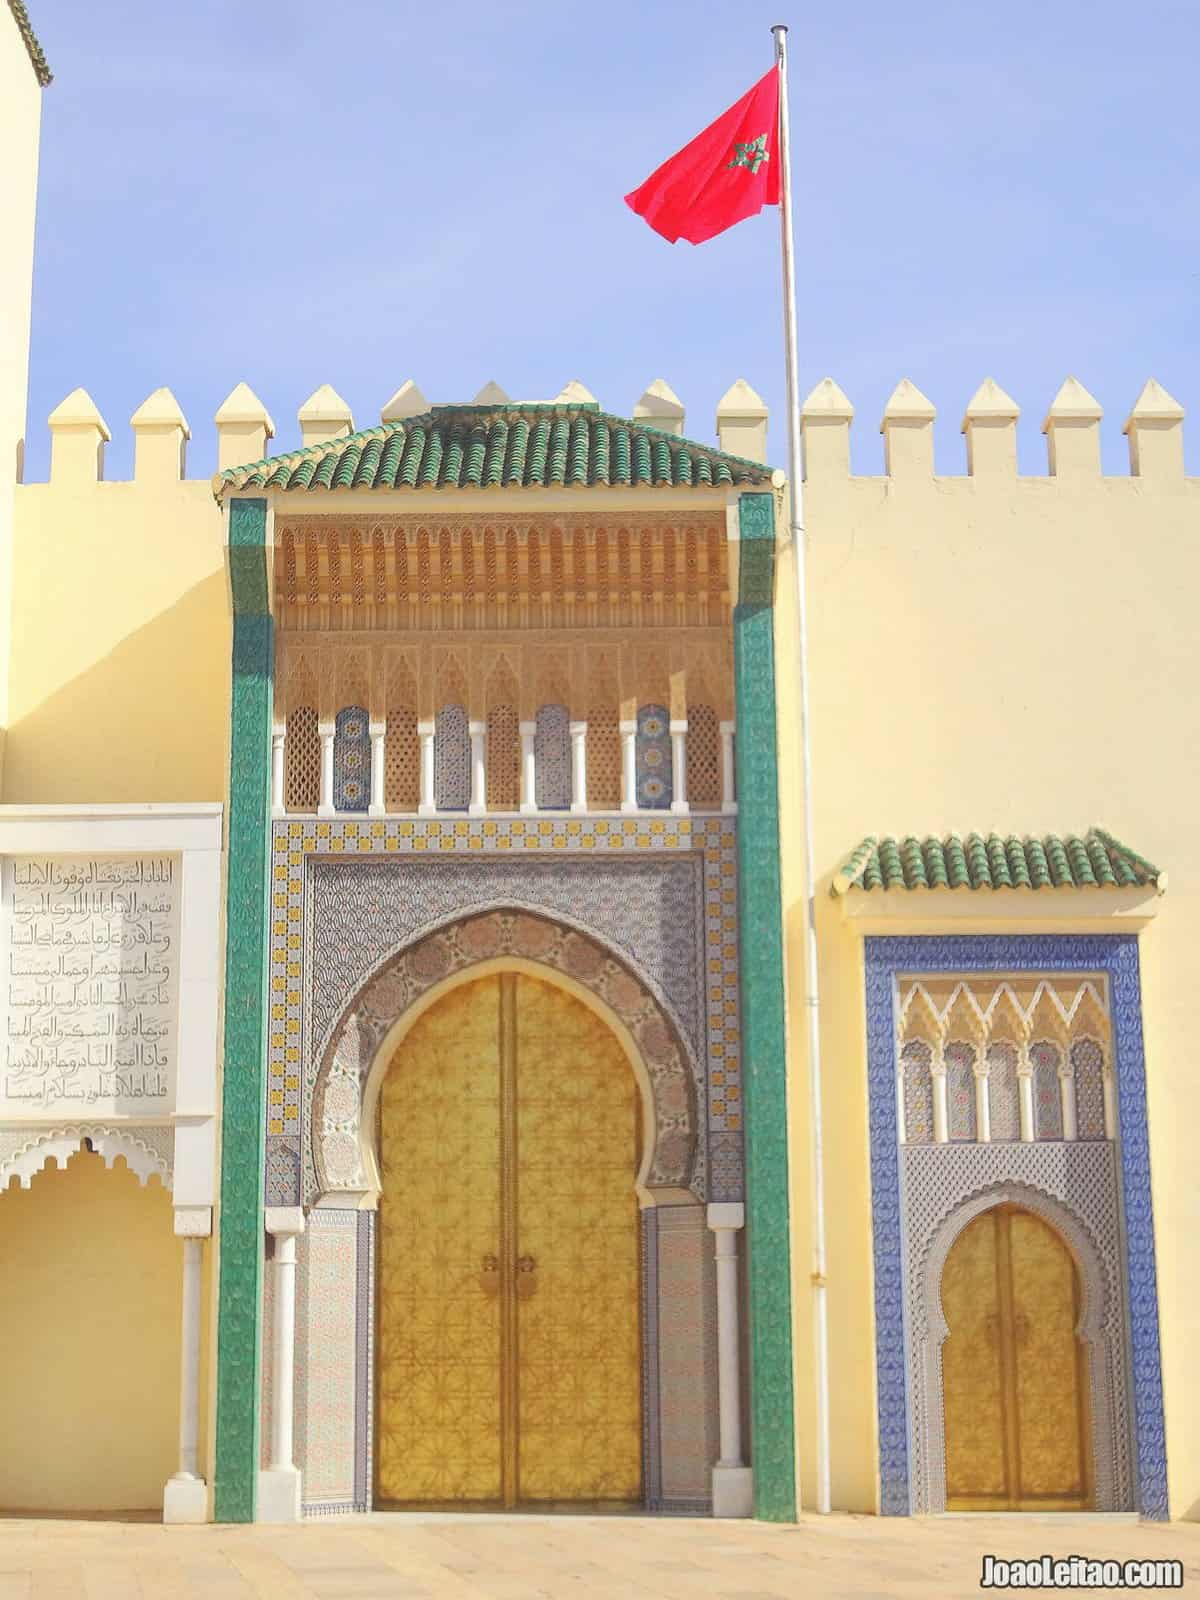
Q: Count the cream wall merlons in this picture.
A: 14